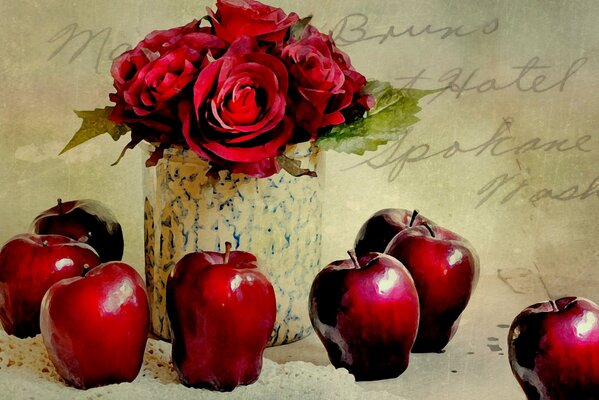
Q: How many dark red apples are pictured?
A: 8